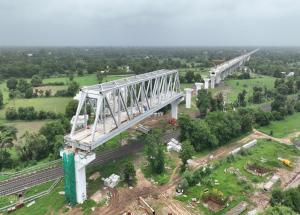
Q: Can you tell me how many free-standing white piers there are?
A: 3